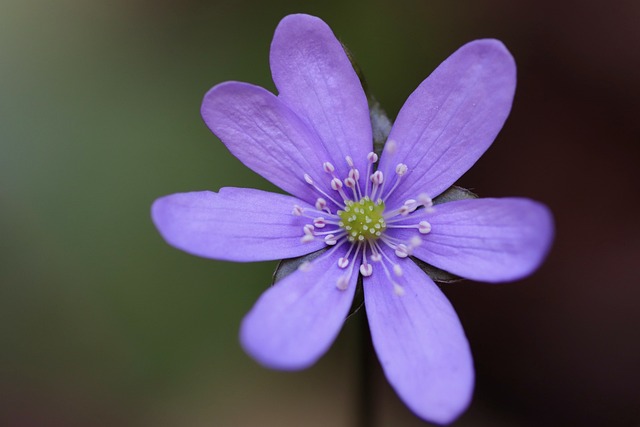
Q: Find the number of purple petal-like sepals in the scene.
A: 7